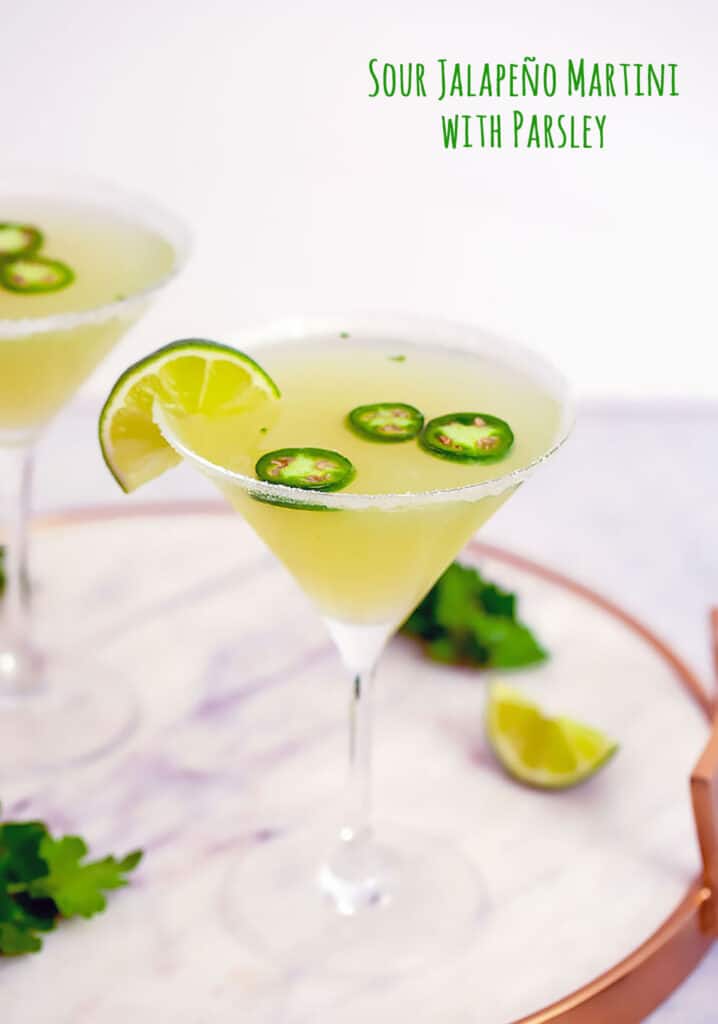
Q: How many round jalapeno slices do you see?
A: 5